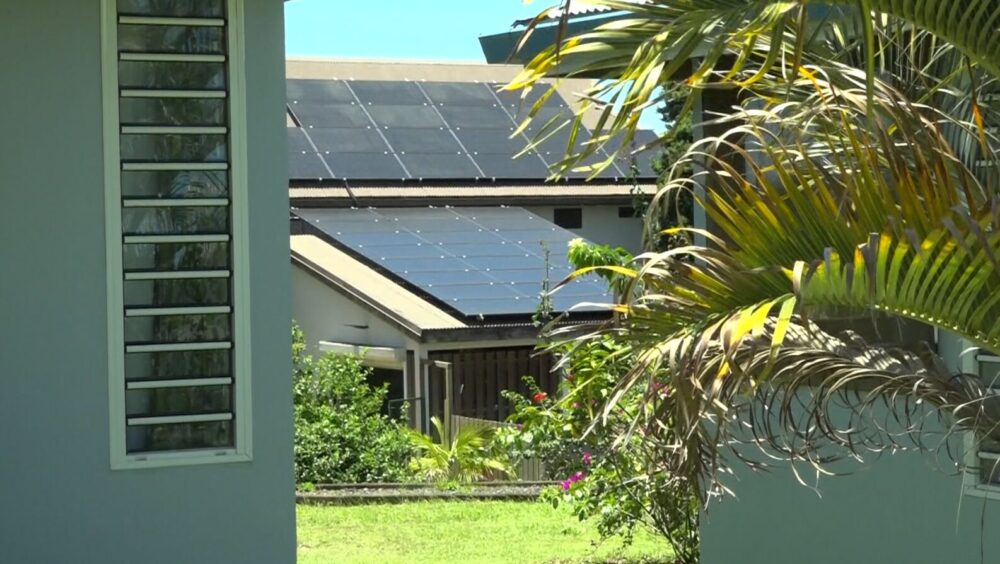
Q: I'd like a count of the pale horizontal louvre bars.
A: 12